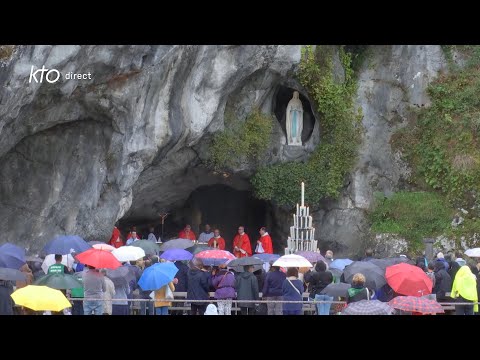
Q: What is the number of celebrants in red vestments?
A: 6